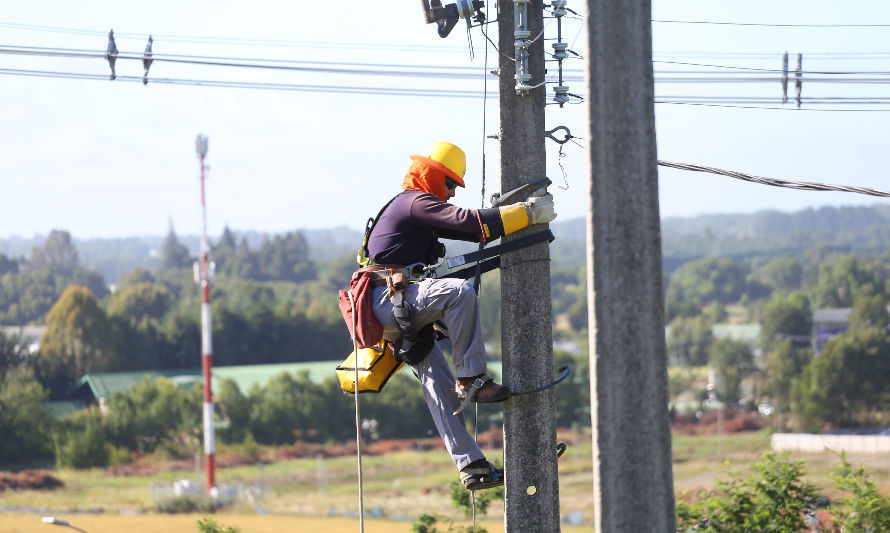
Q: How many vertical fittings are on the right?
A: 2